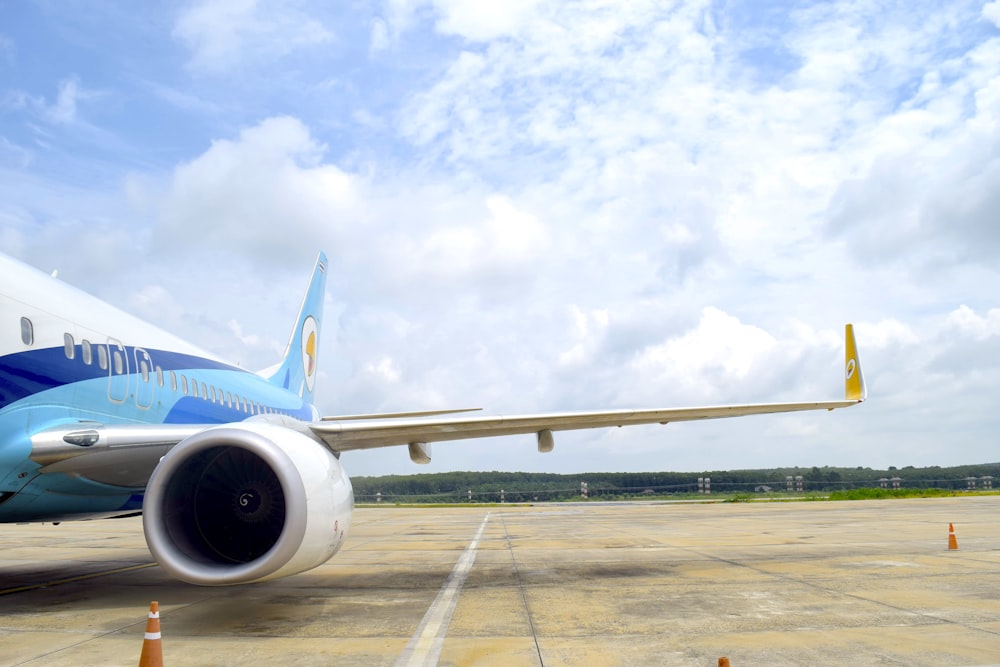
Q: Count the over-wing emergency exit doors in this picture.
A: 2